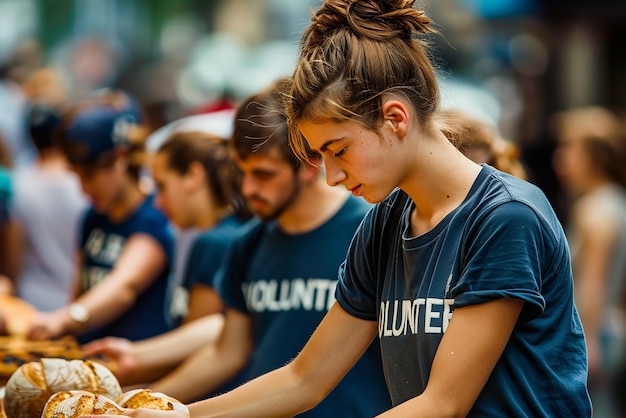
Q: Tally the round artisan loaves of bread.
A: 3